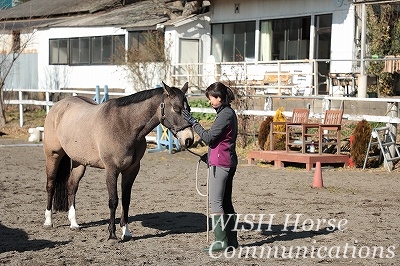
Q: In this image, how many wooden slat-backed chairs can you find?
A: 2